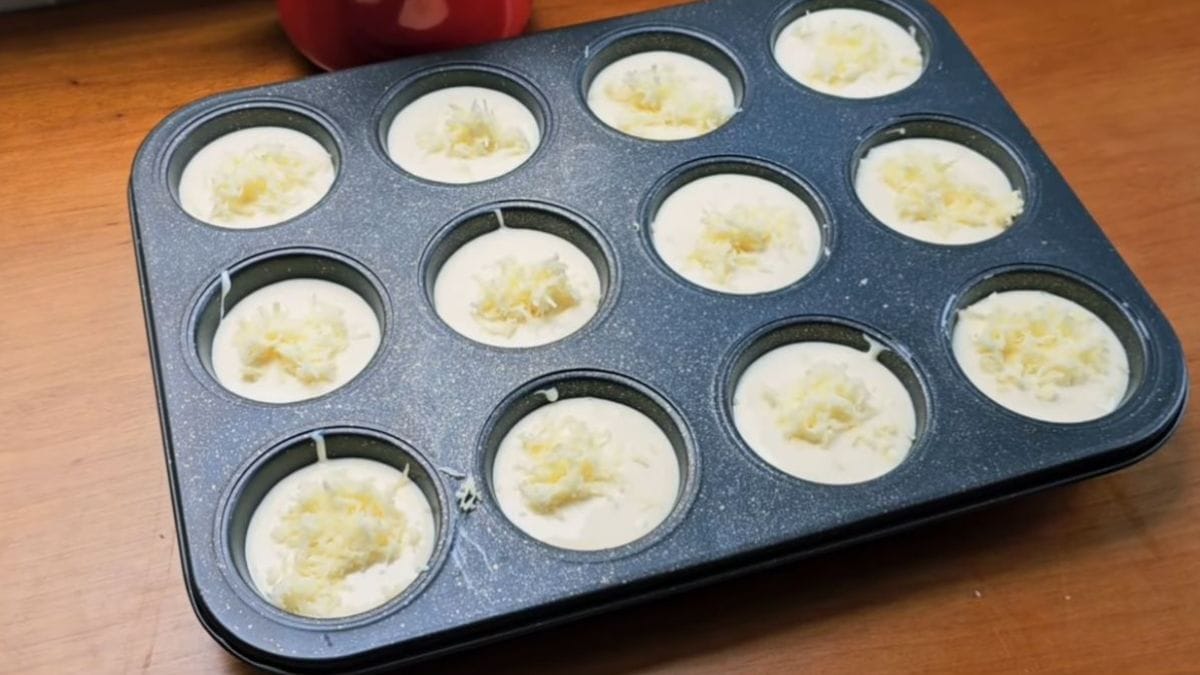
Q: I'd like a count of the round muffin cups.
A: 12